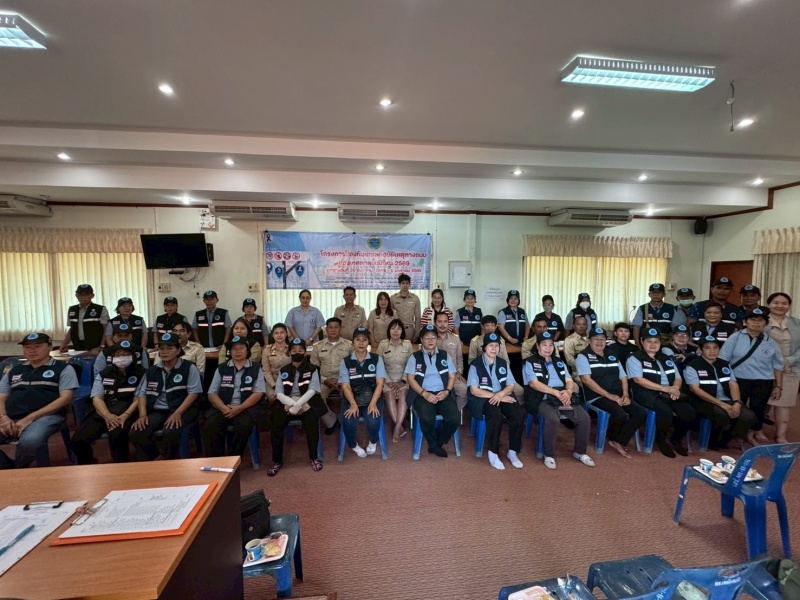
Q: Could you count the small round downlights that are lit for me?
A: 14